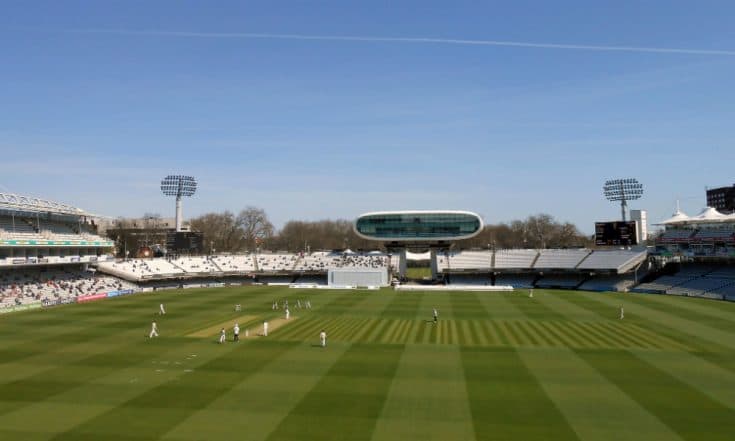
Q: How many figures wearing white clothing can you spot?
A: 15